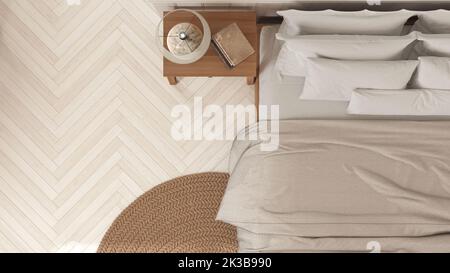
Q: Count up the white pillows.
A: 7